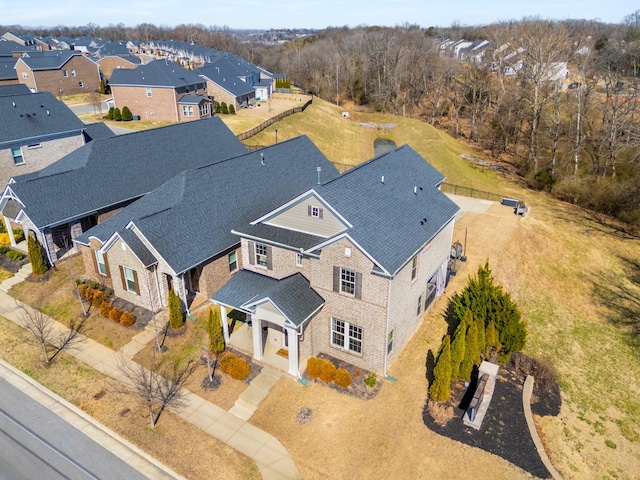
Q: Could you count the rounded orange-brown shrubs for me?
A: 11